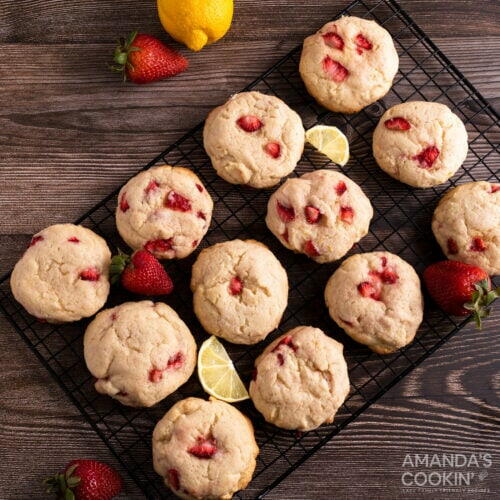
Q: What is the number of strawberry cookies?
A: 12